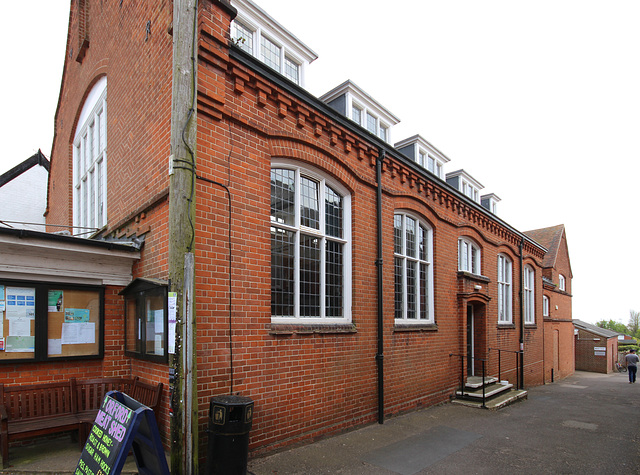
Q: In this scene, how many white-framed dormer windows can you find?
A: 5